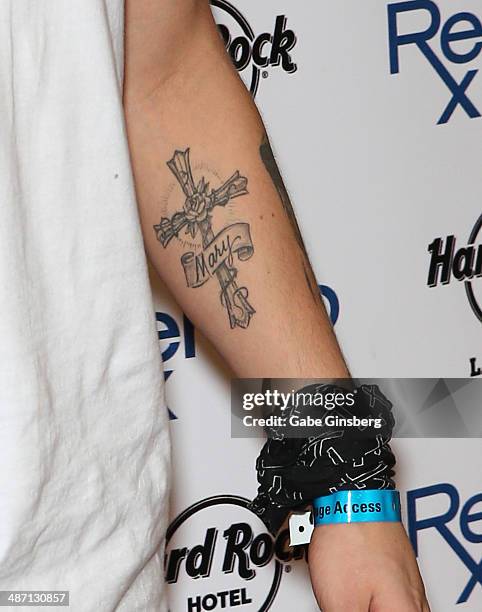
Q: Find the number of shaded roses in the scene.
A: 1